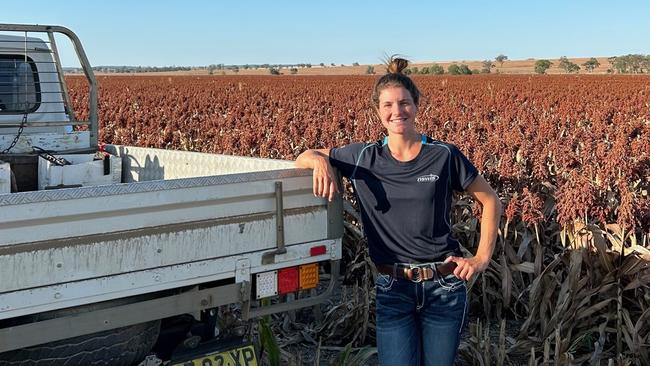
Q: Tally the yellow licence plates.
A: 1